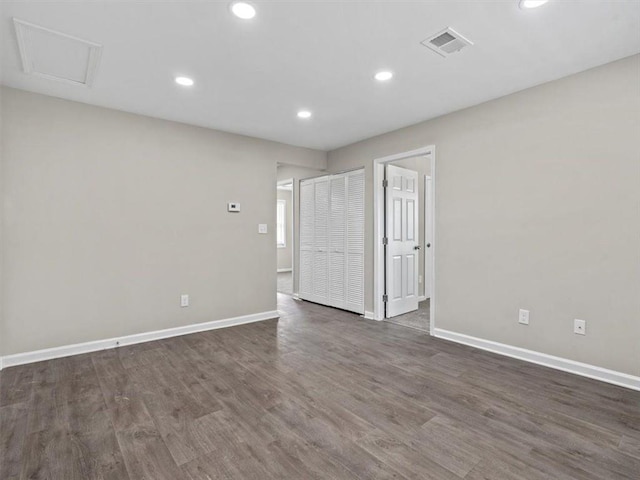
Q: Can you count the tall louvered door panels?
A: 4